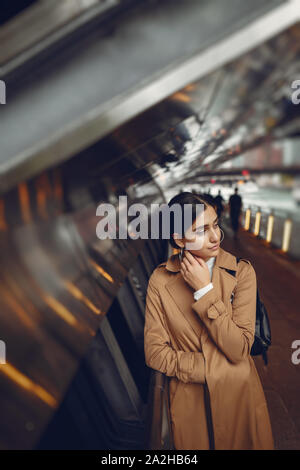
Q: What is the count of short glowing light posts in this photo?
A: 4